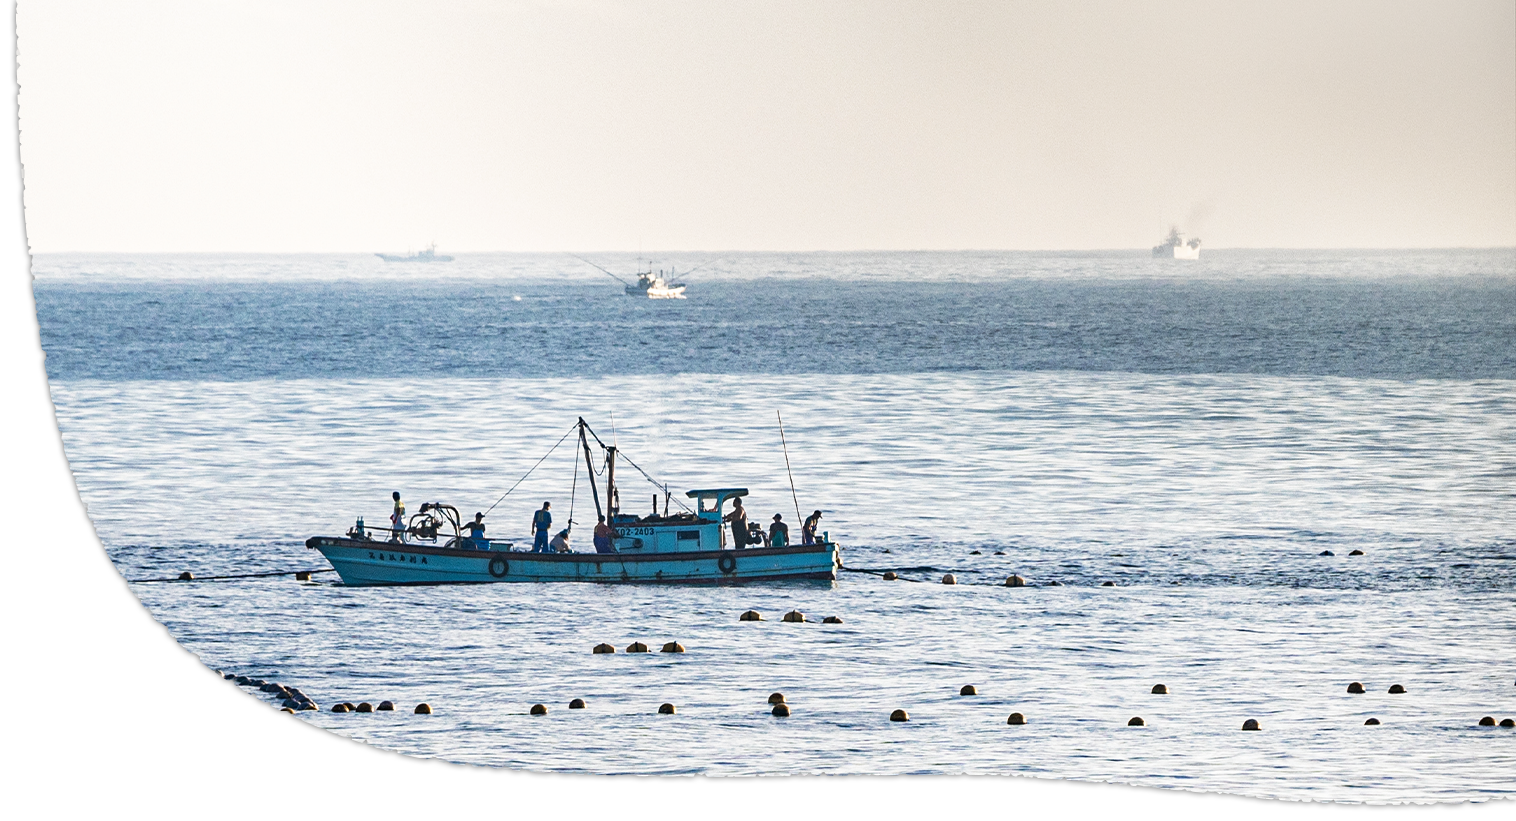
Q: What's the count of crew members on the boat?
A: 8